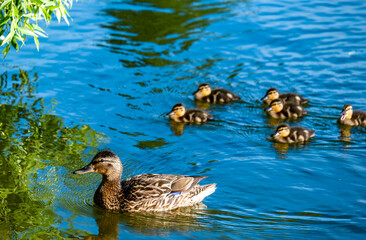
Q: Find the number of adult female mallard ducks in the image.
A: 1